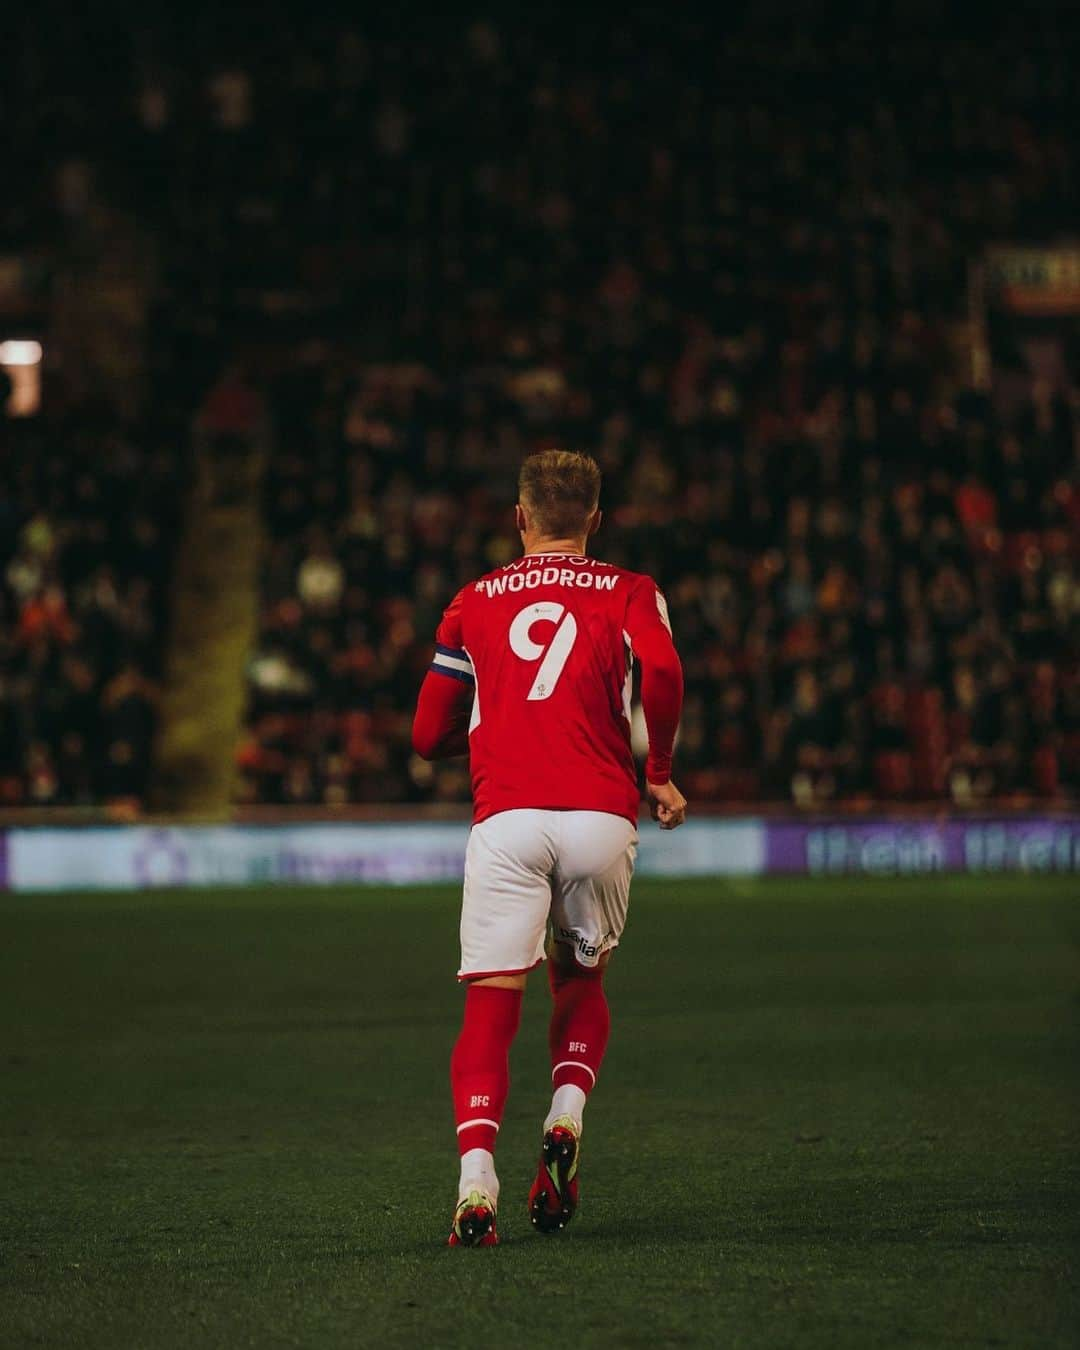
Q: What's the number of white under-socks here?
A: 2